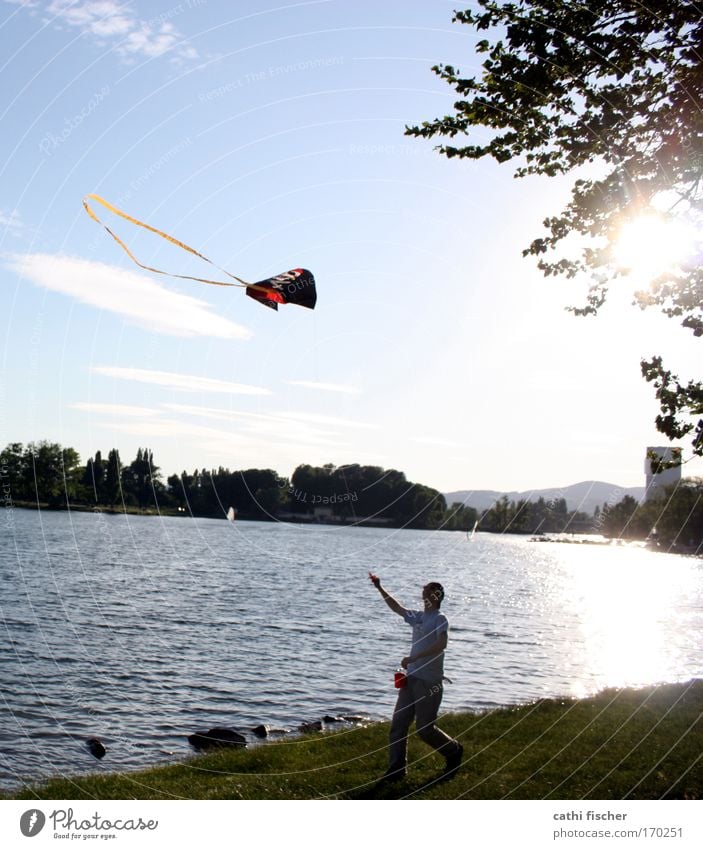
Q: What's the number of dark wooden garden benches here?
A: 0